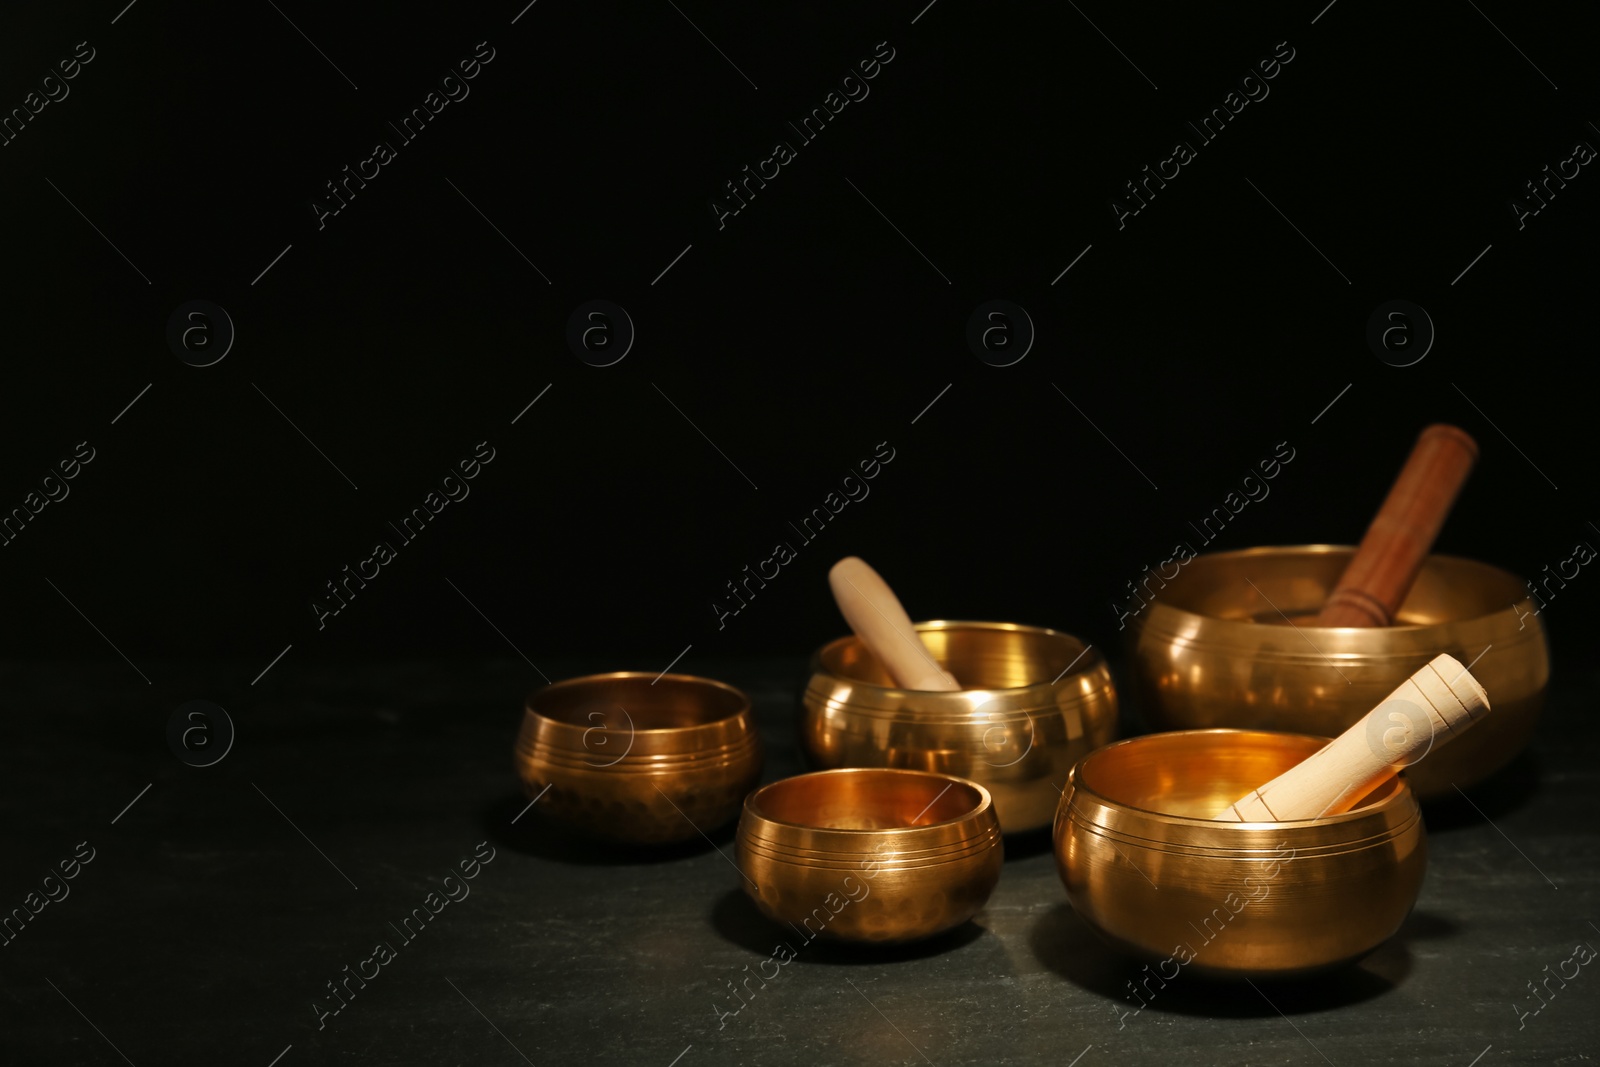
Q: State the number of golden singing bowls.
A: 5